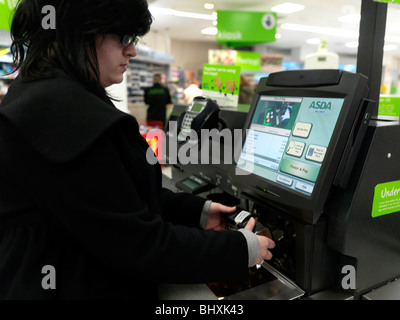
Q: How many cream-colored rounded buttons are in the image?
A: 3